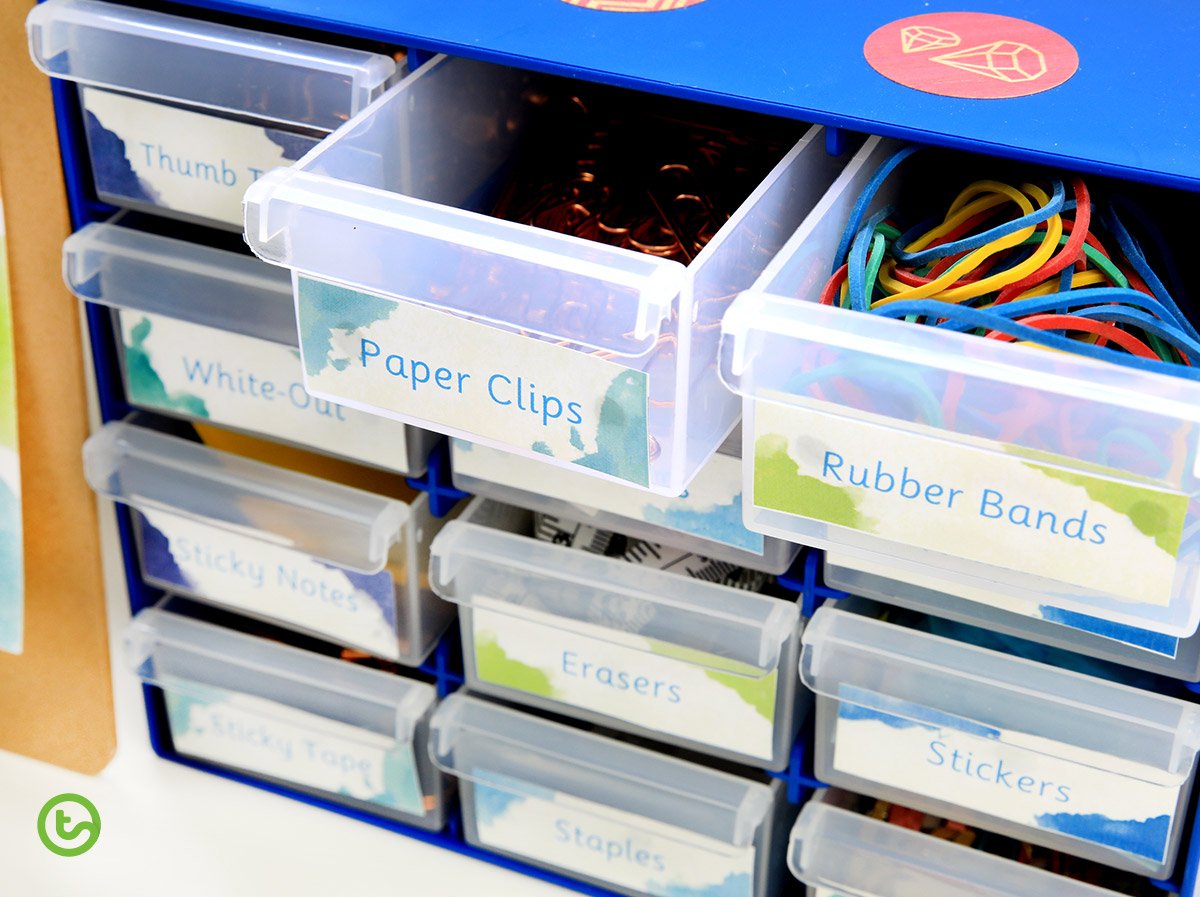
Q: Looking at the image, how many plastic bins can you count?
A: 12